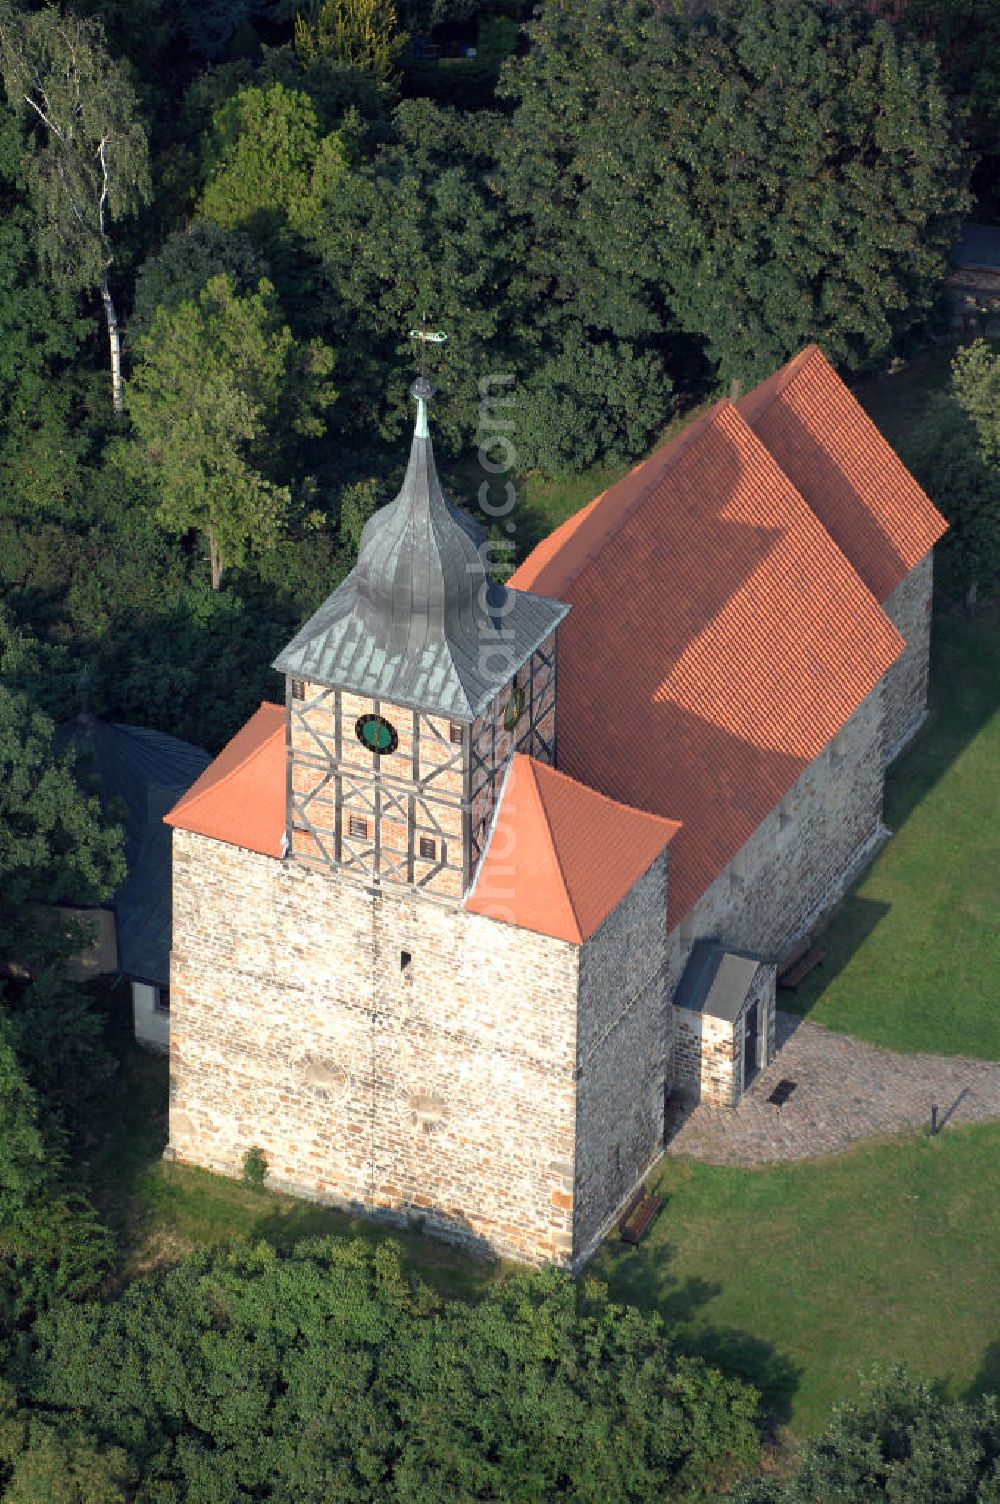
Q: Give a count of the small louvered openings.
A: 4